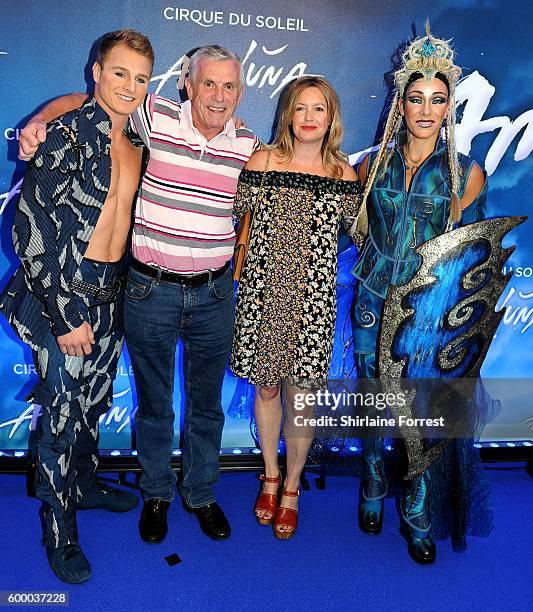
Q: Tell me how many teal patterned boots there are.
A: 2